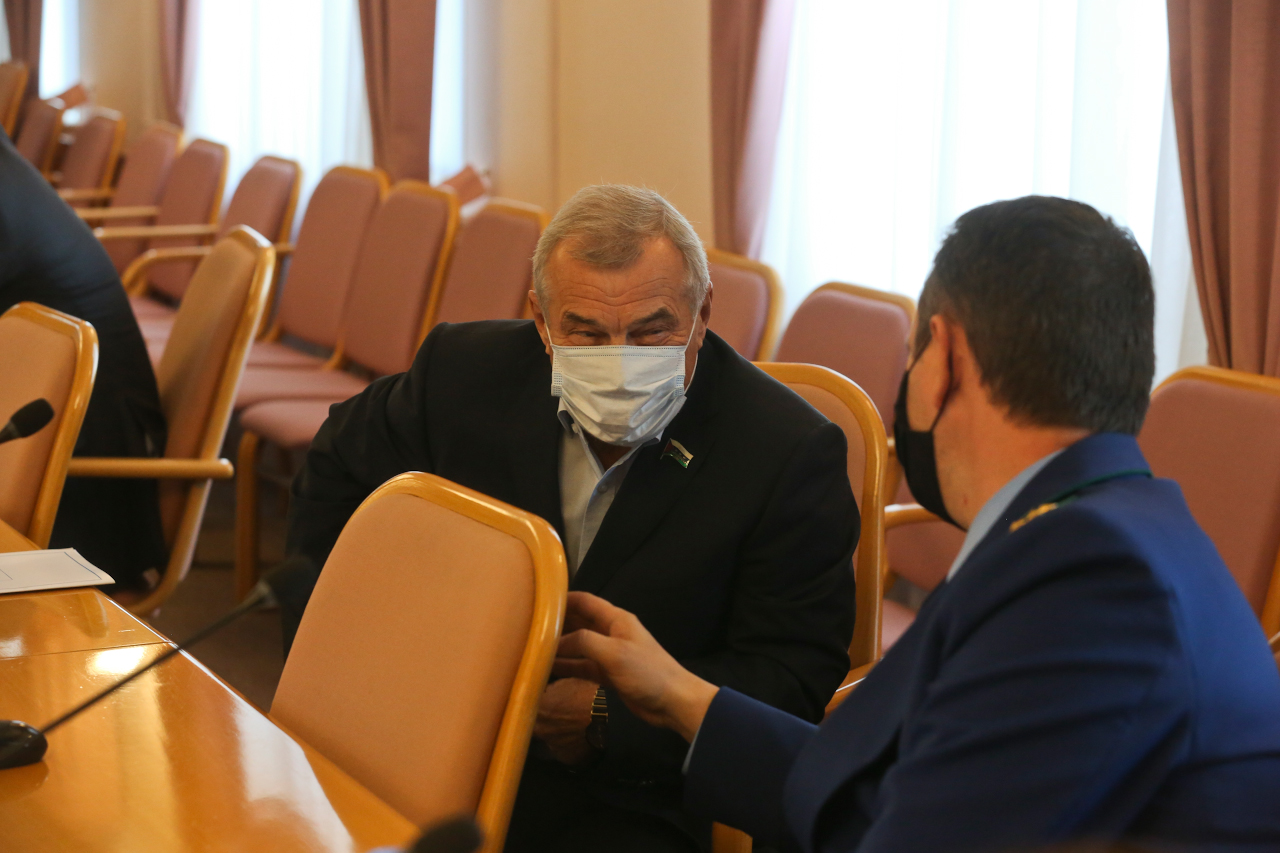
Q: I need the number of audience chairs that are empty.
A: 12